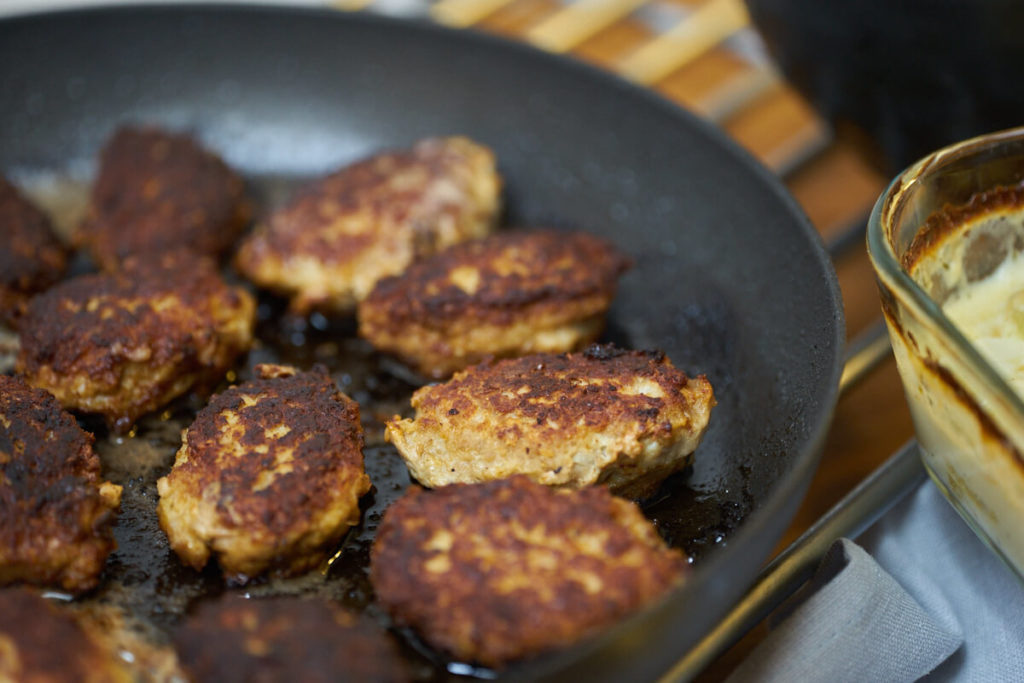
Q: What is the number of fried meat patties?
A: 11